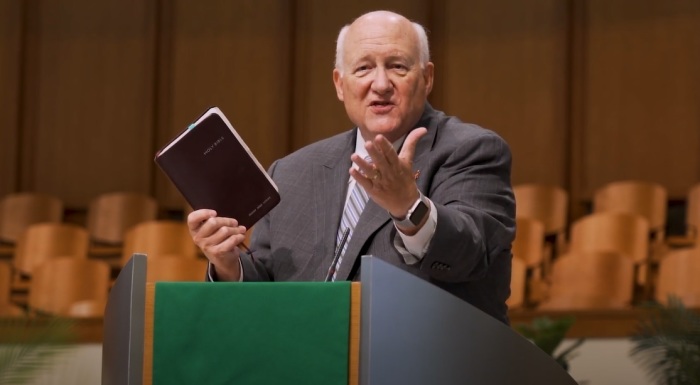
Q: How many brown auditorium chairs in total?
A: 15